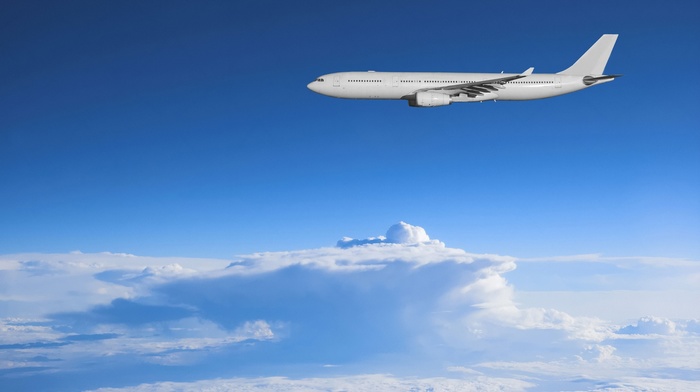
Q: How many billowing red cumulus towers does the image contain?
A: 0